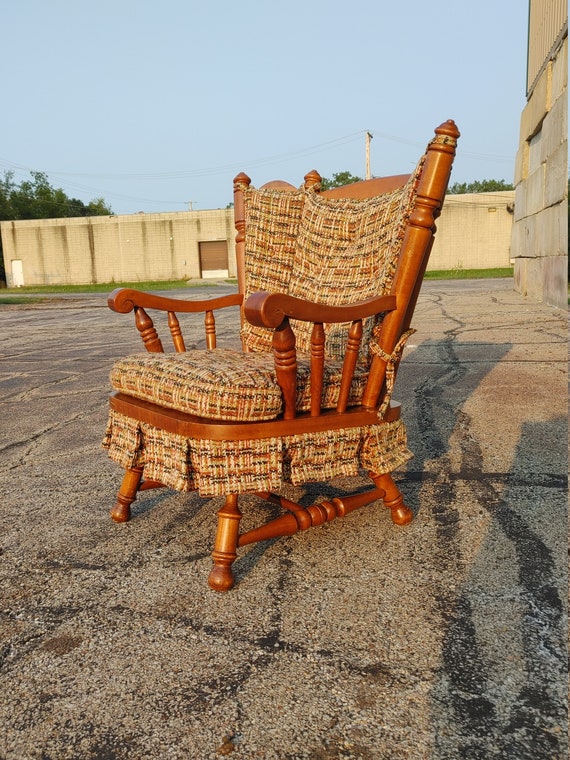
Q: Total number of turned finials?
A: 3